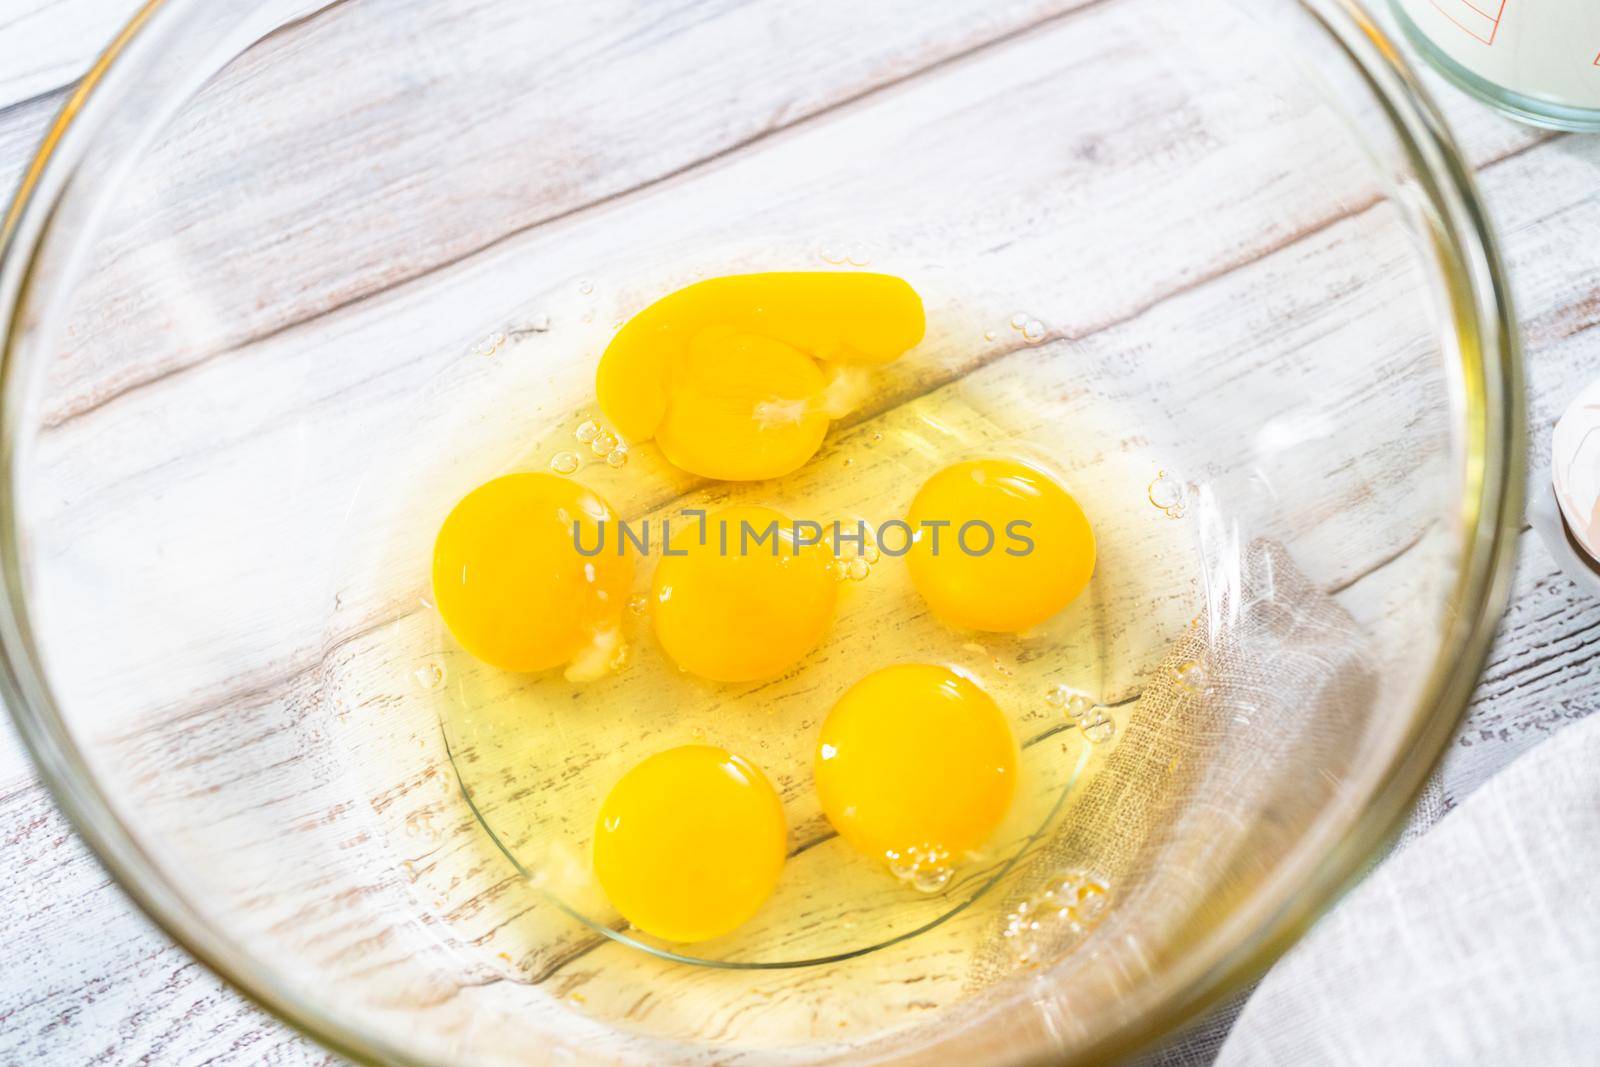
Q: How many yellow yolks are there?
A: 6